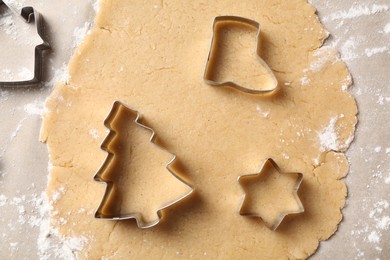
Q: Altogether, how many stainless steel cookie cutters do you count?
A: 4